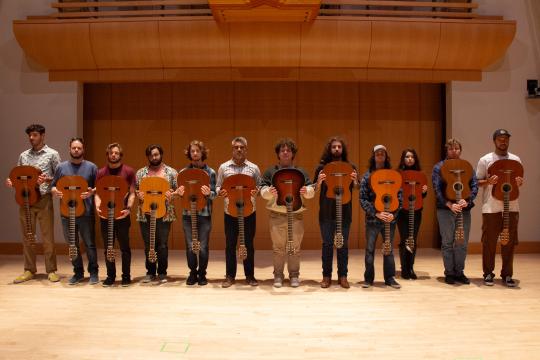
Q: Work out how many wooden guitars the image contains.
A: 12